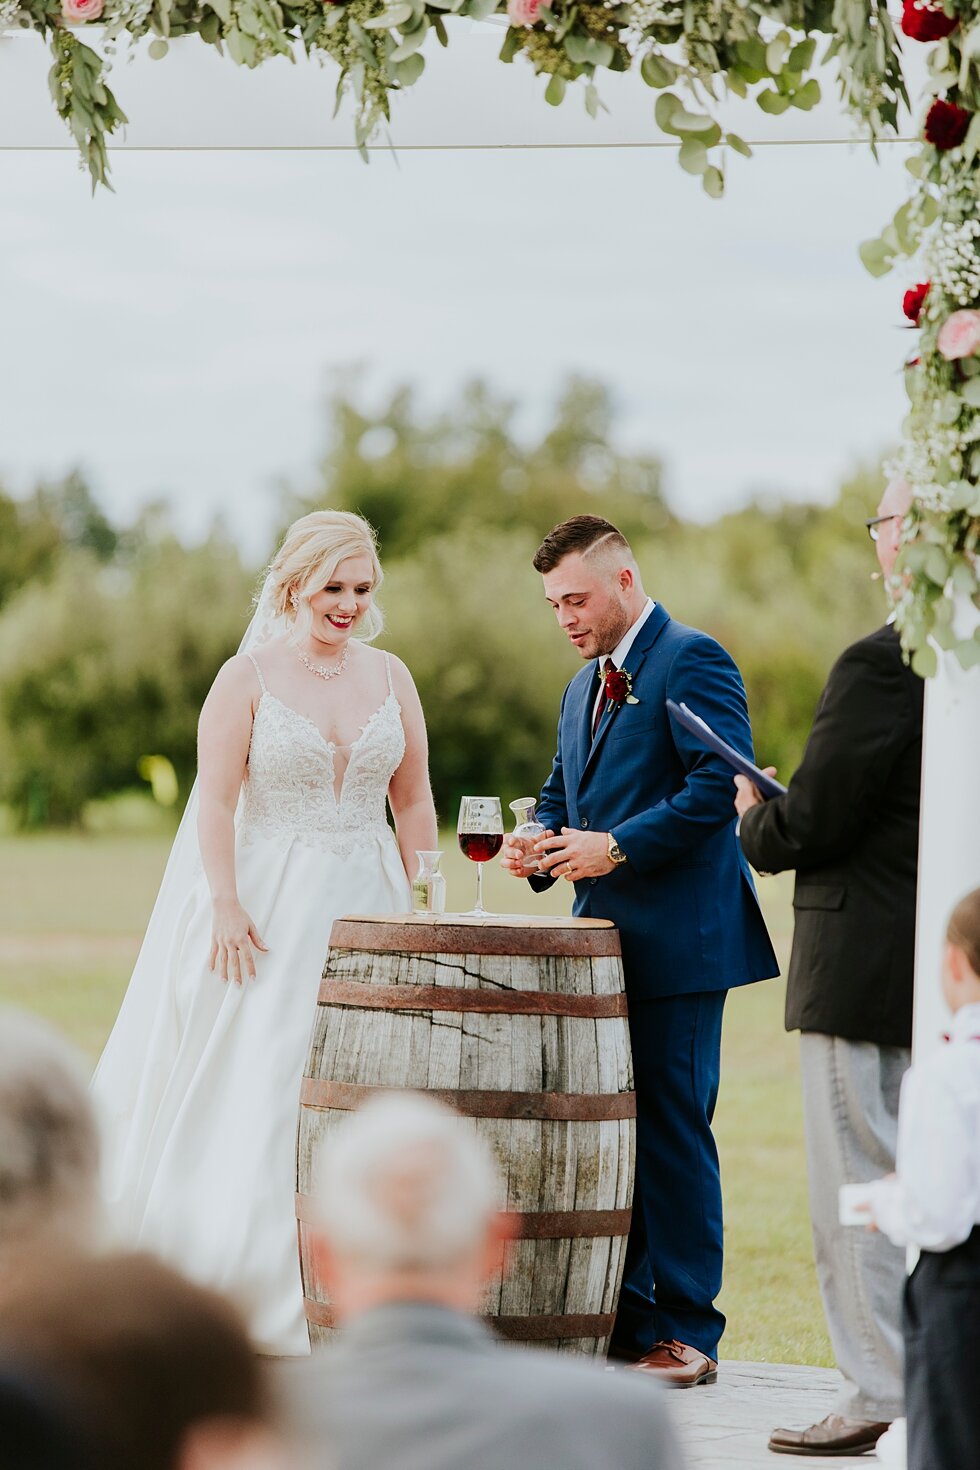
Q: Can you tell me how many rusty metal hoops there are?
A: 5